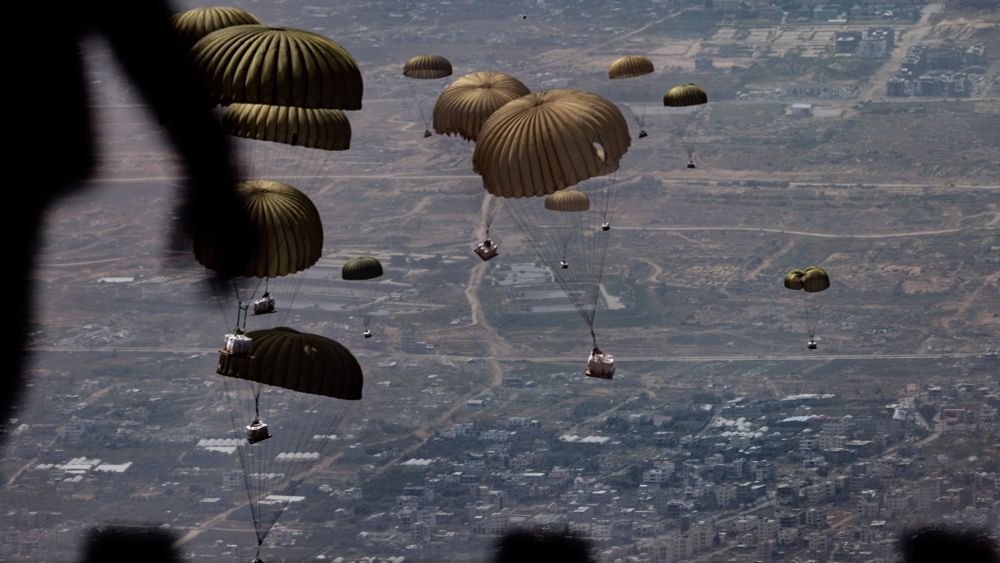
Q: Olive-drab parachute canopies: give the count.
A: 14